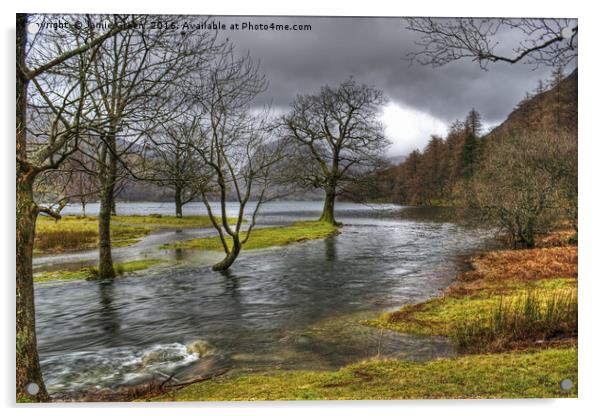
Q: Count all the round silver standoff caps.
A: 4